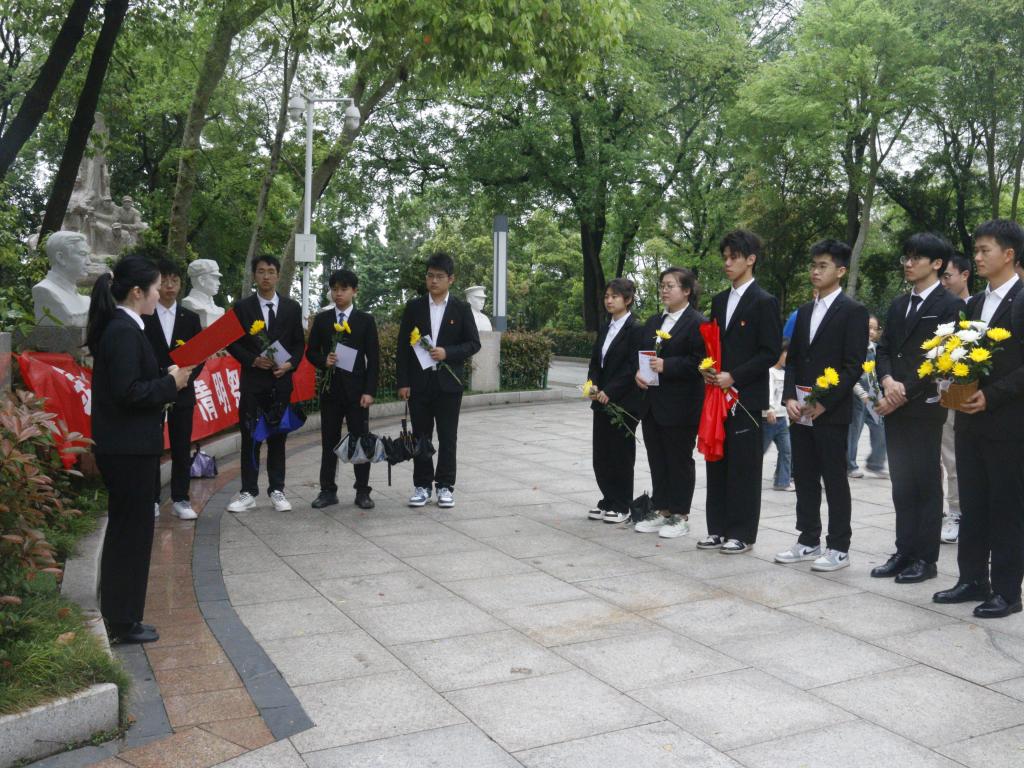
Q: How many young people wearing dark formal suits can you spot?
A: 11